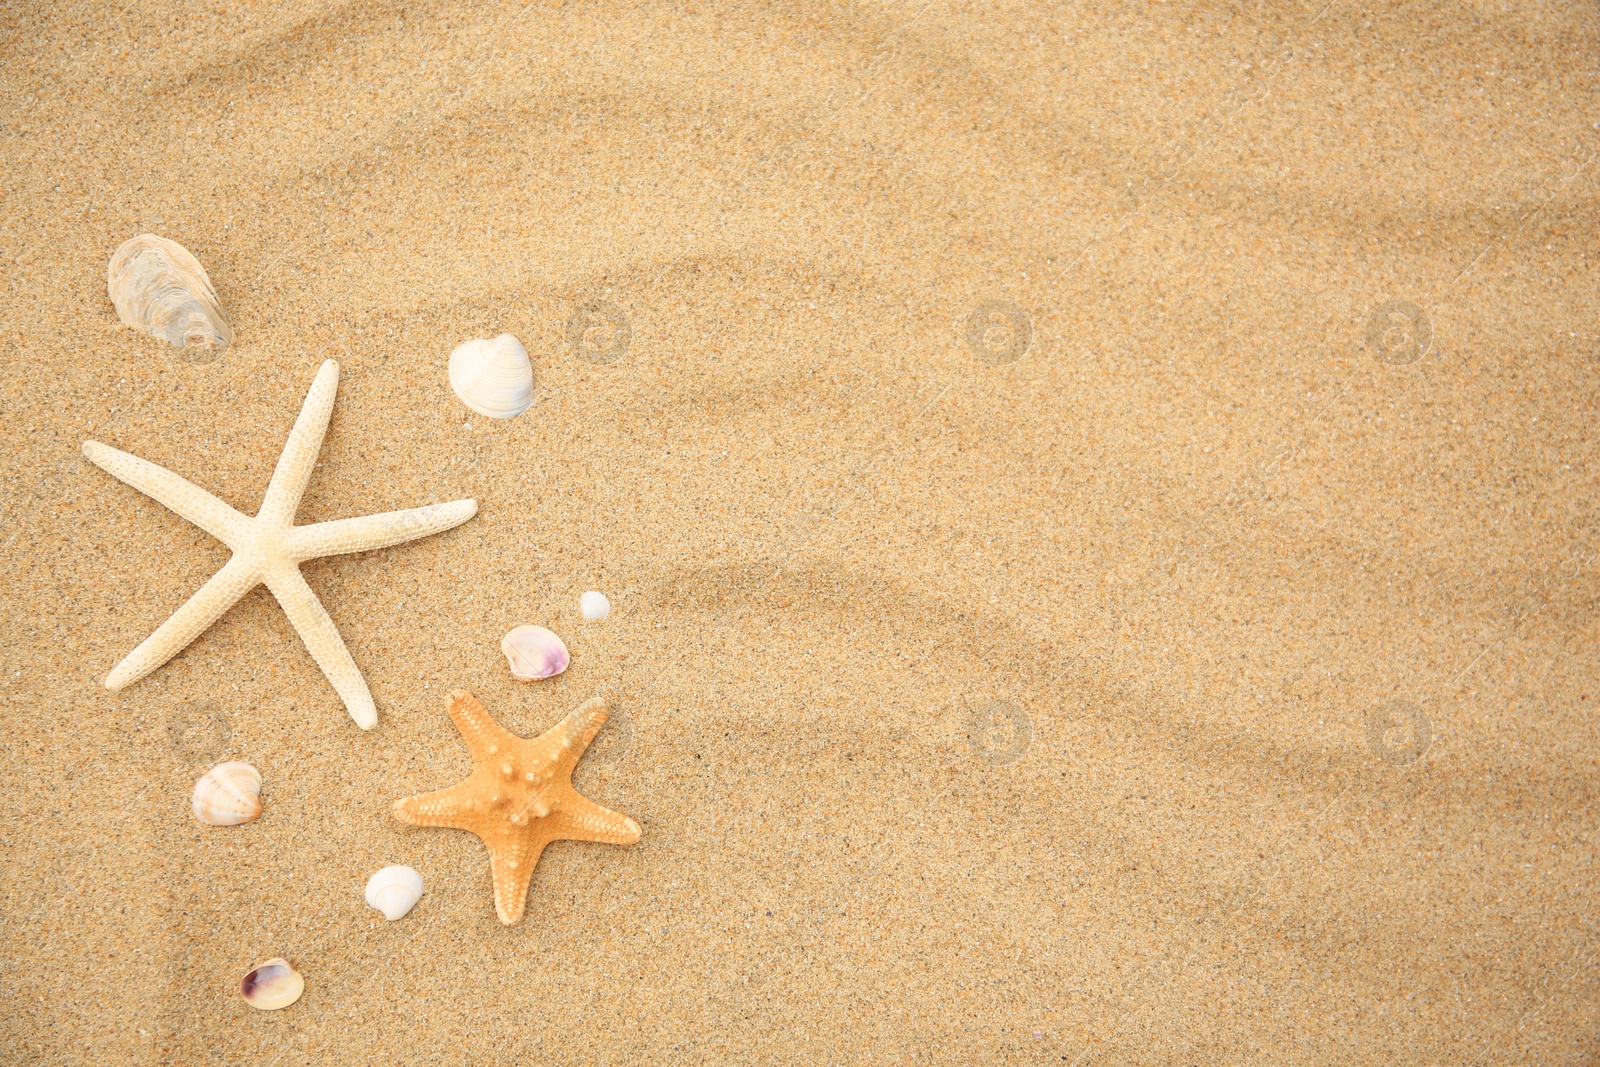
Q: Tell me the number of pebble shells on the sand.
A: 7